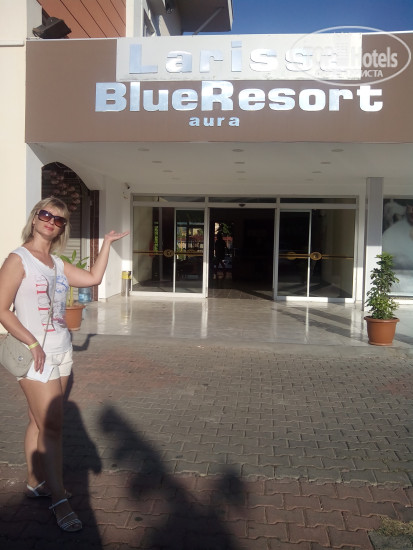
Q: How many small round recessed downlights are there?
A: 12